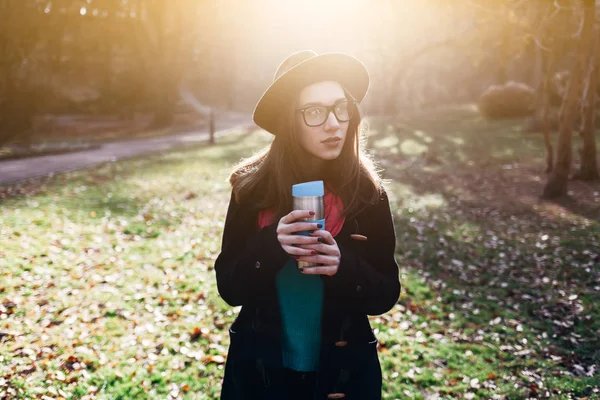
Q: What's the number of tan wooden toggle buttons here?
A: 3